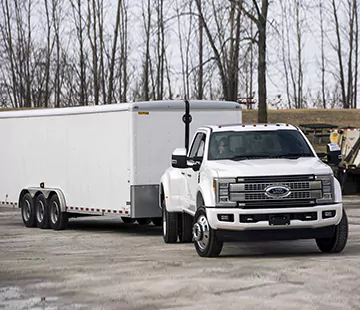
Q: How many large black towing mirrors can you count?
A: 2